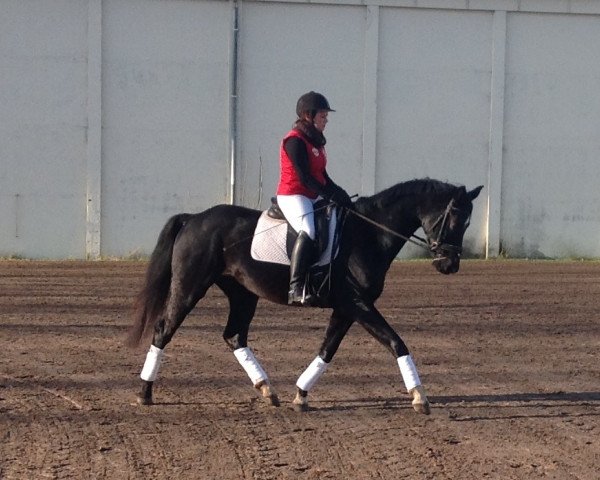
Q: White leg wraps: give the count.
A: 4